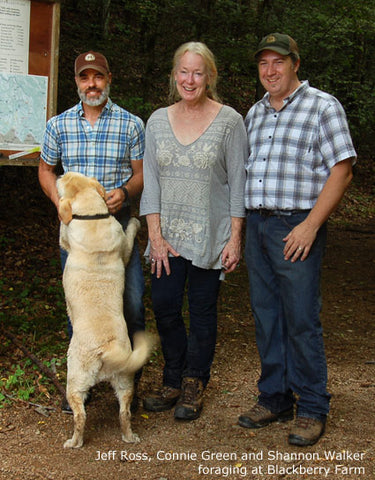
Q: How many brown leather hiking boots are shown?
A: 4